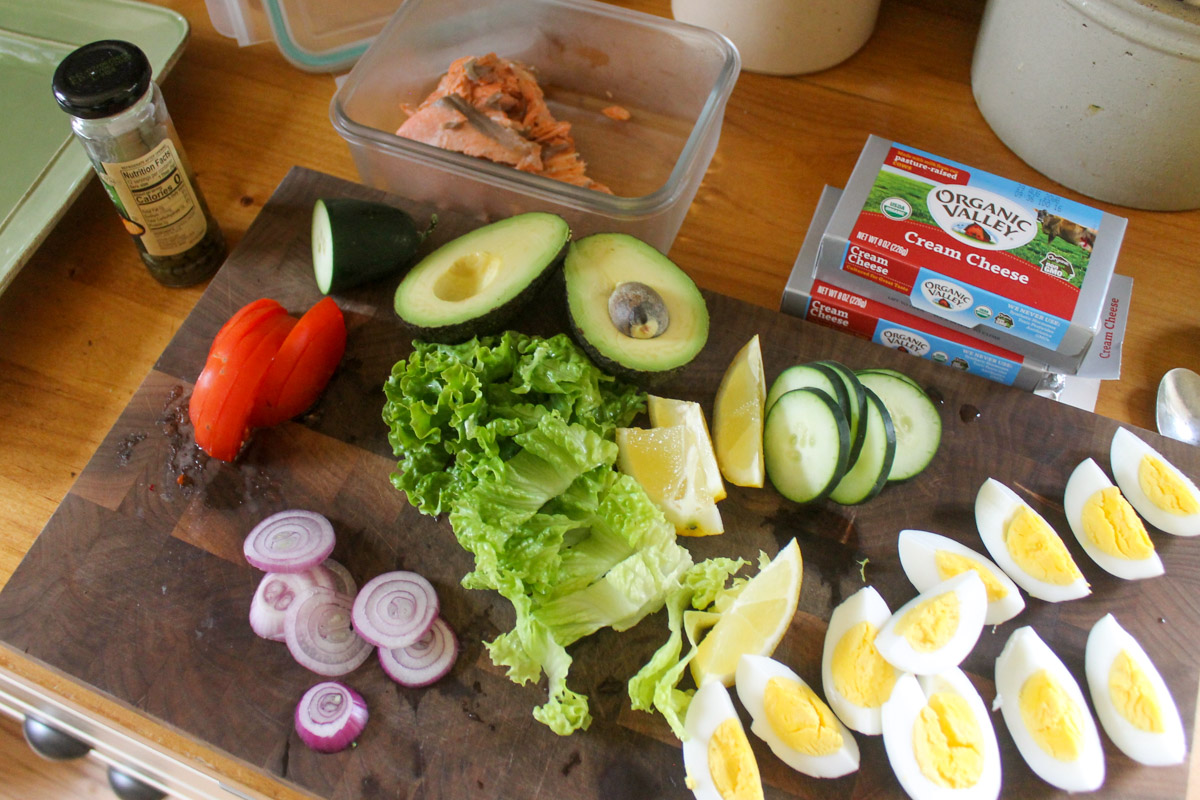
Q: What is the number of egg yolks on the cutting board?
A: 11